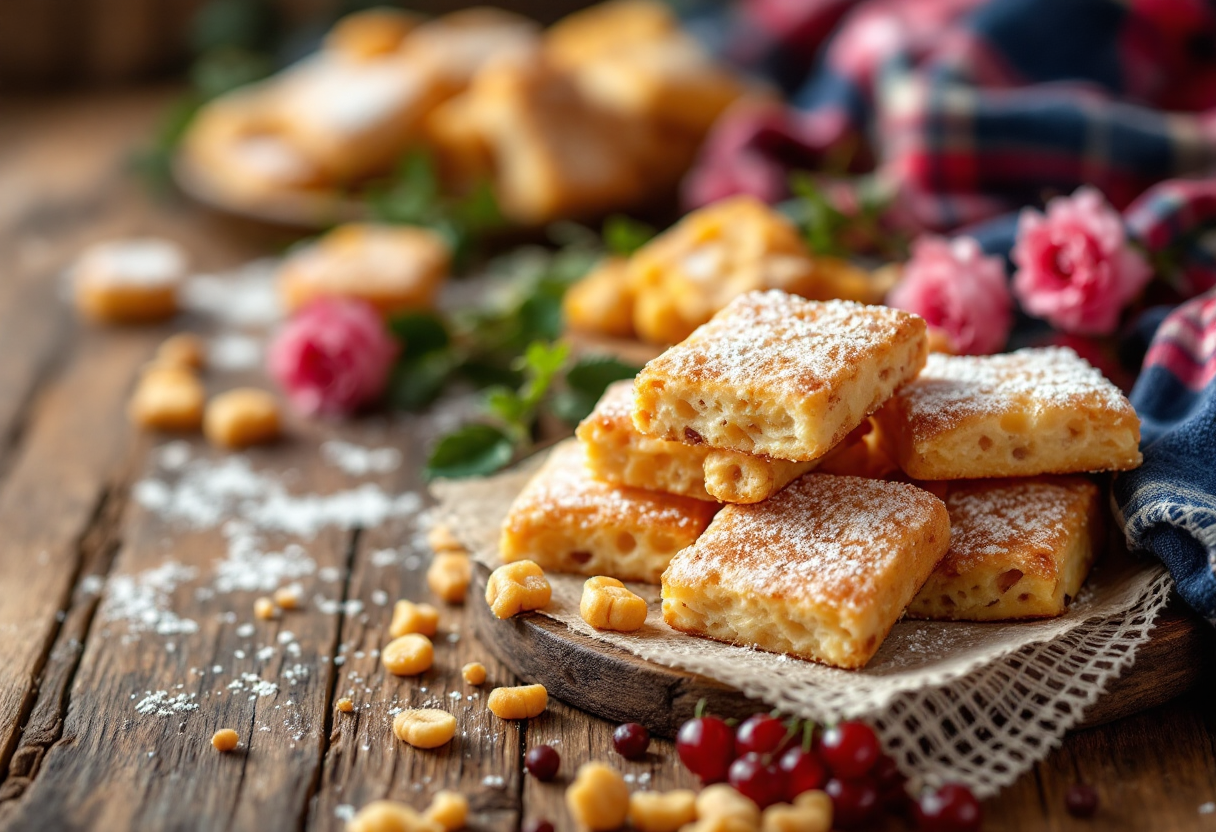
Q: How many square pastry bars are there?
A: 6